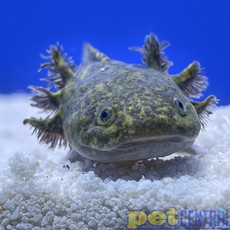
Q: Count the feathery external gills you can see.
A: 6